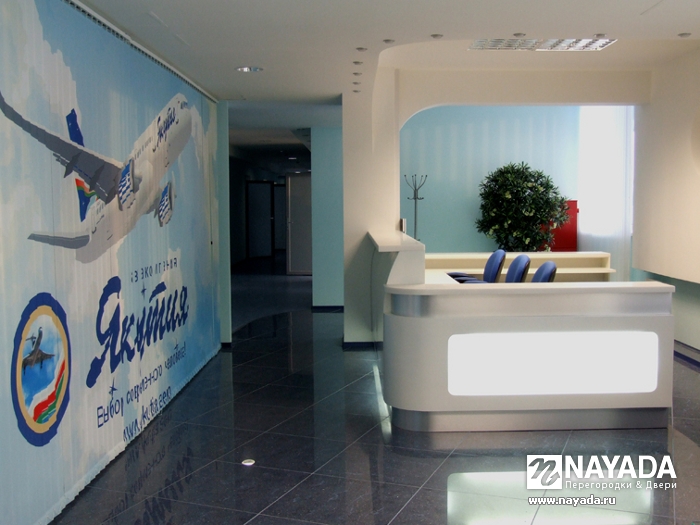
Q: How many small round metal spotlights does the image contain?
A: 10